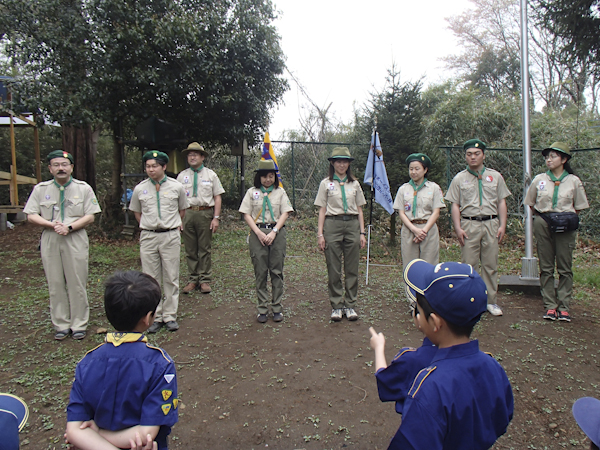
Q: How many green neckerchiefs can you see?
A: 8